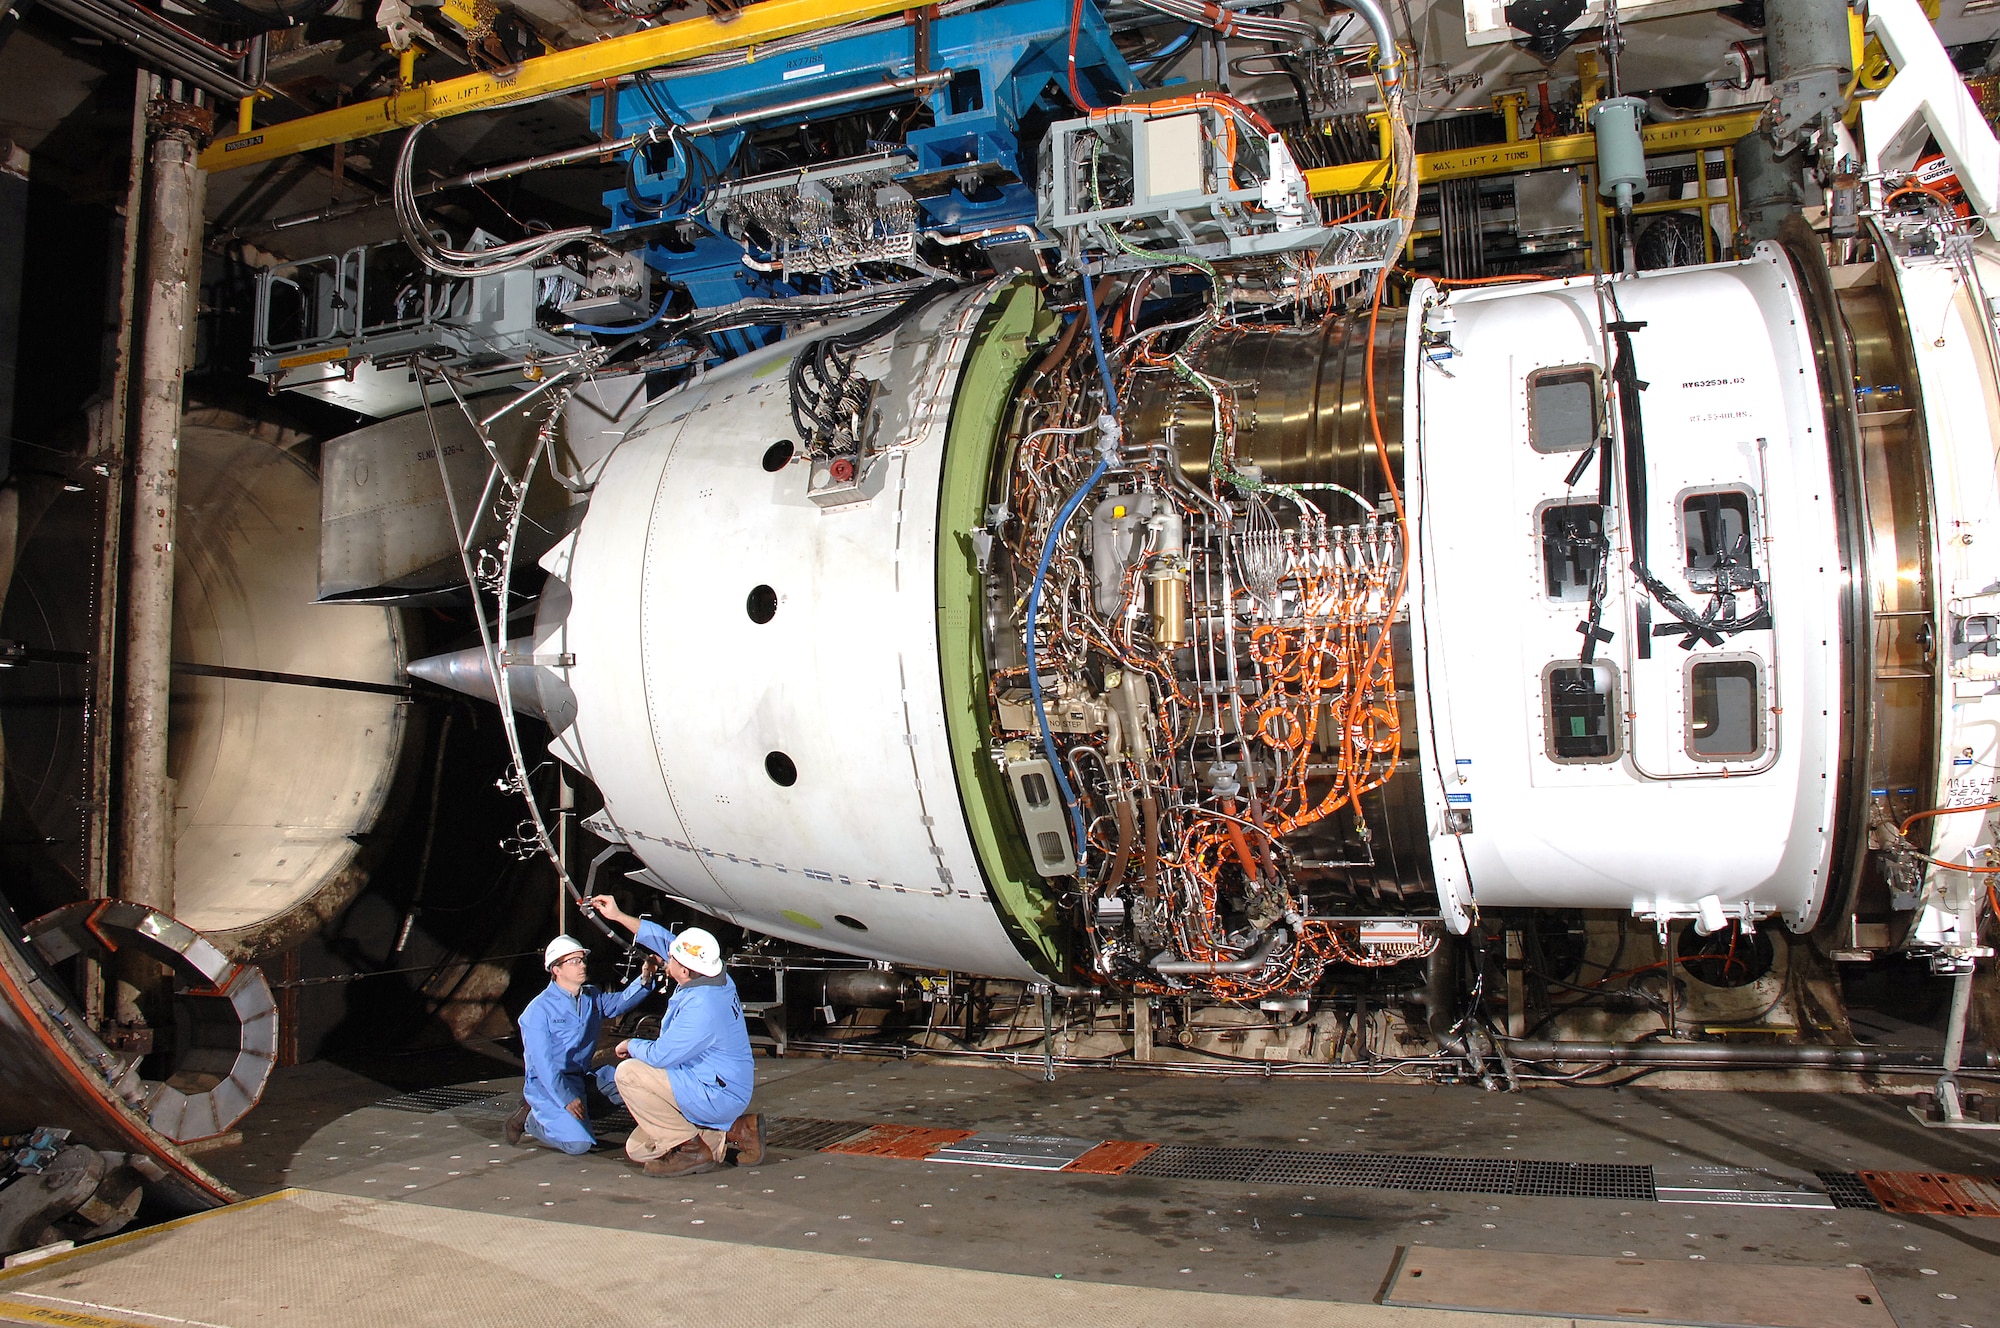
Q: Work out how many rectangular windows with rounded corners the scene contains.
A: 5